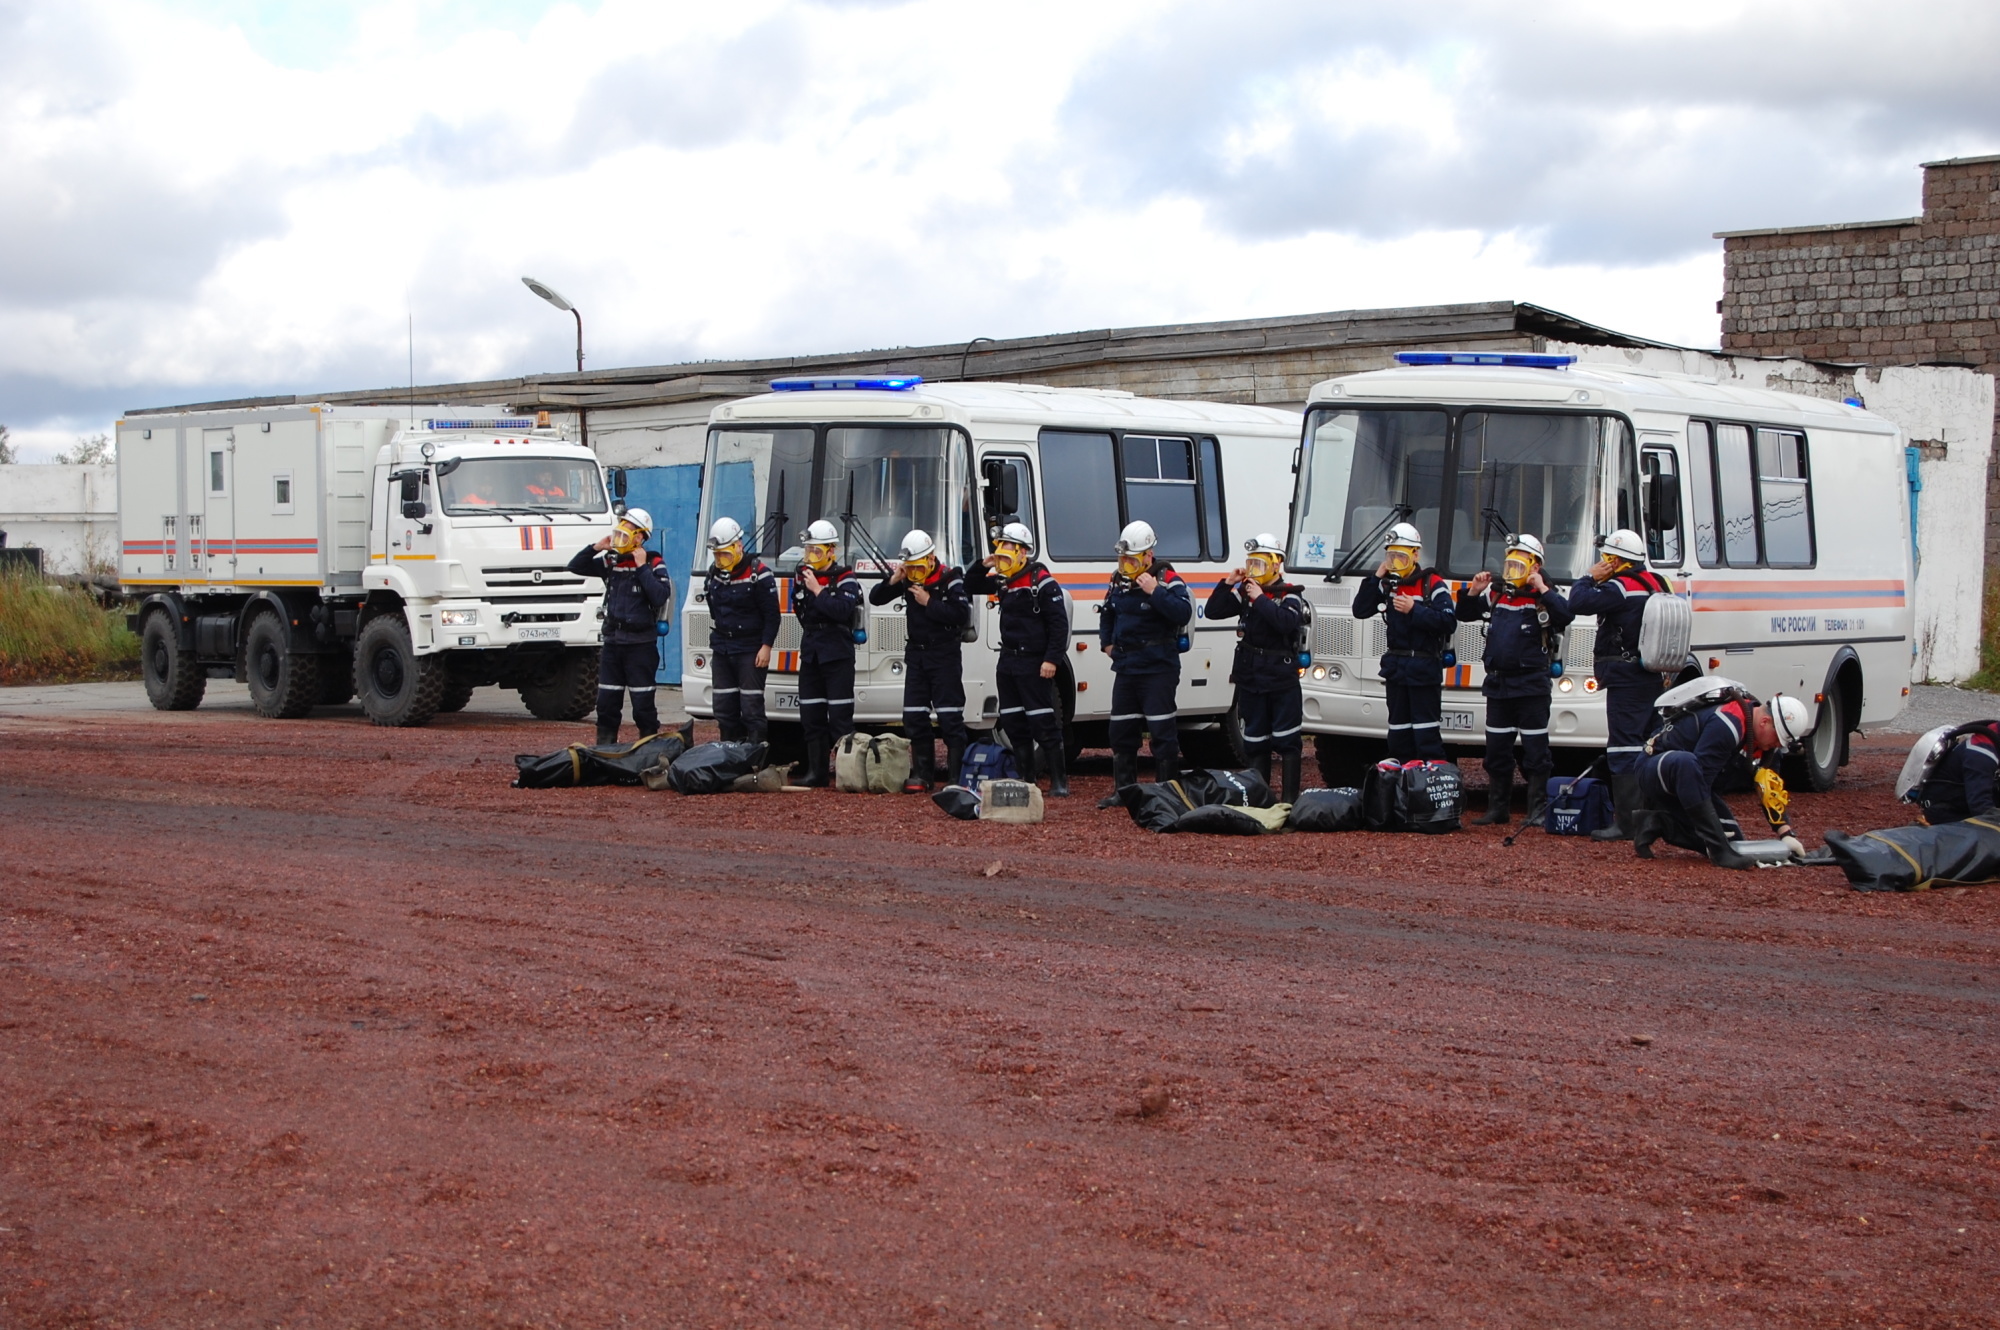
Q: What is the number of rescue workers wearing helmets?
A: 11